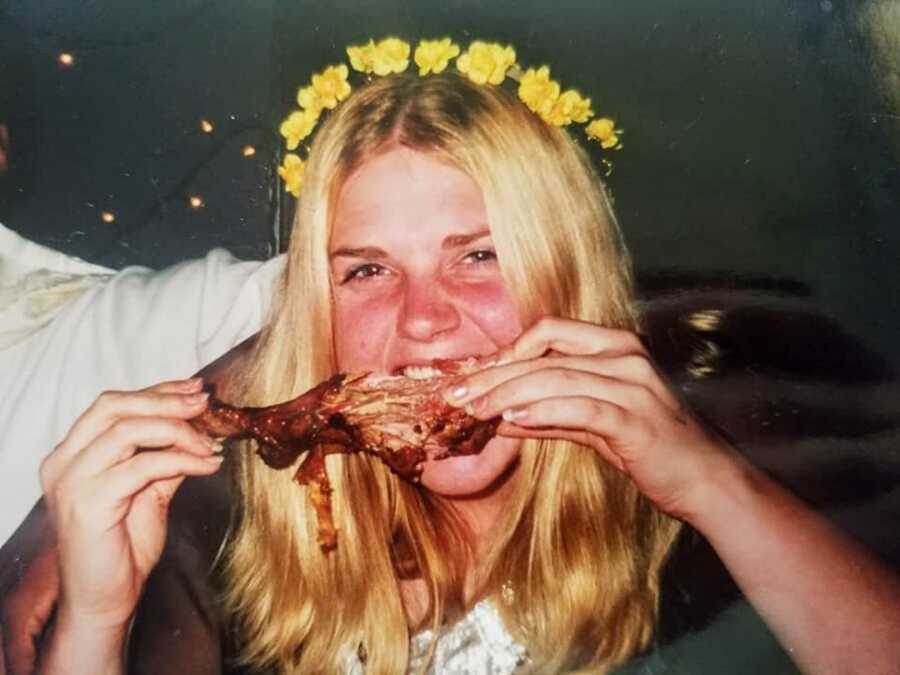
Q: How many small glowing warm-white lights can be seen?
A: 5